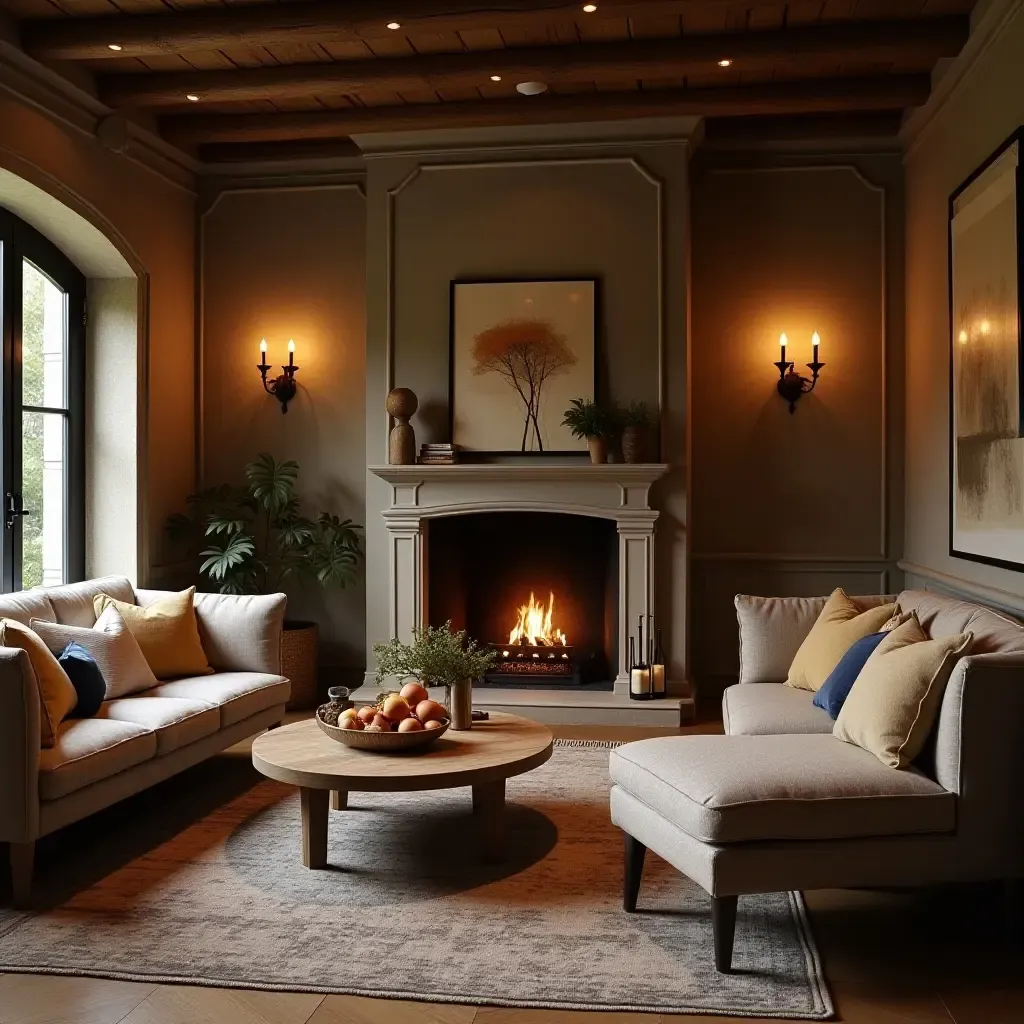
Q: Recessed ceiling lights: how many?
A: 6